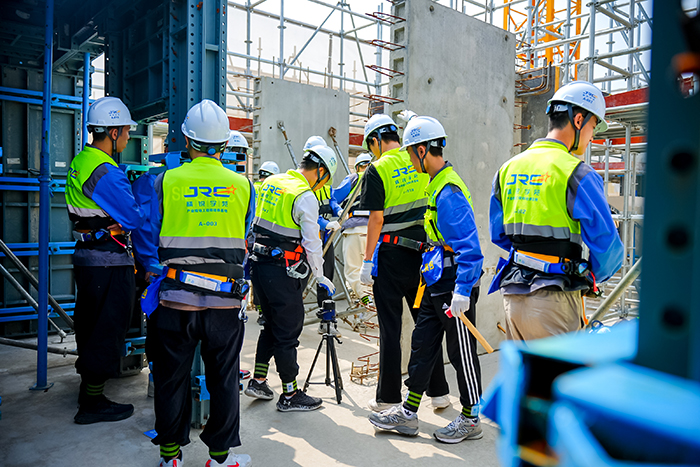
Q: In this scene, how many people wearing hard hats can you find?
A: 10